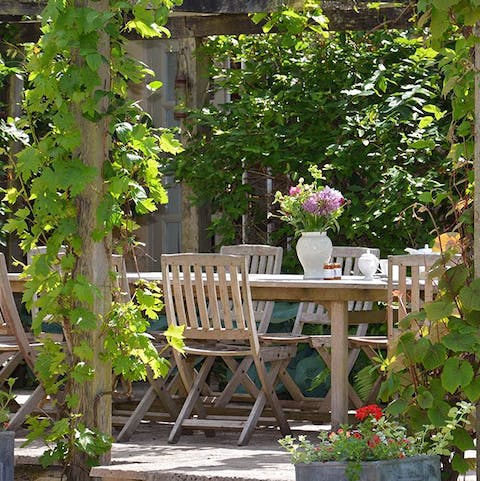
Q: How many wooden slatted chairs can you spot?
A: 7